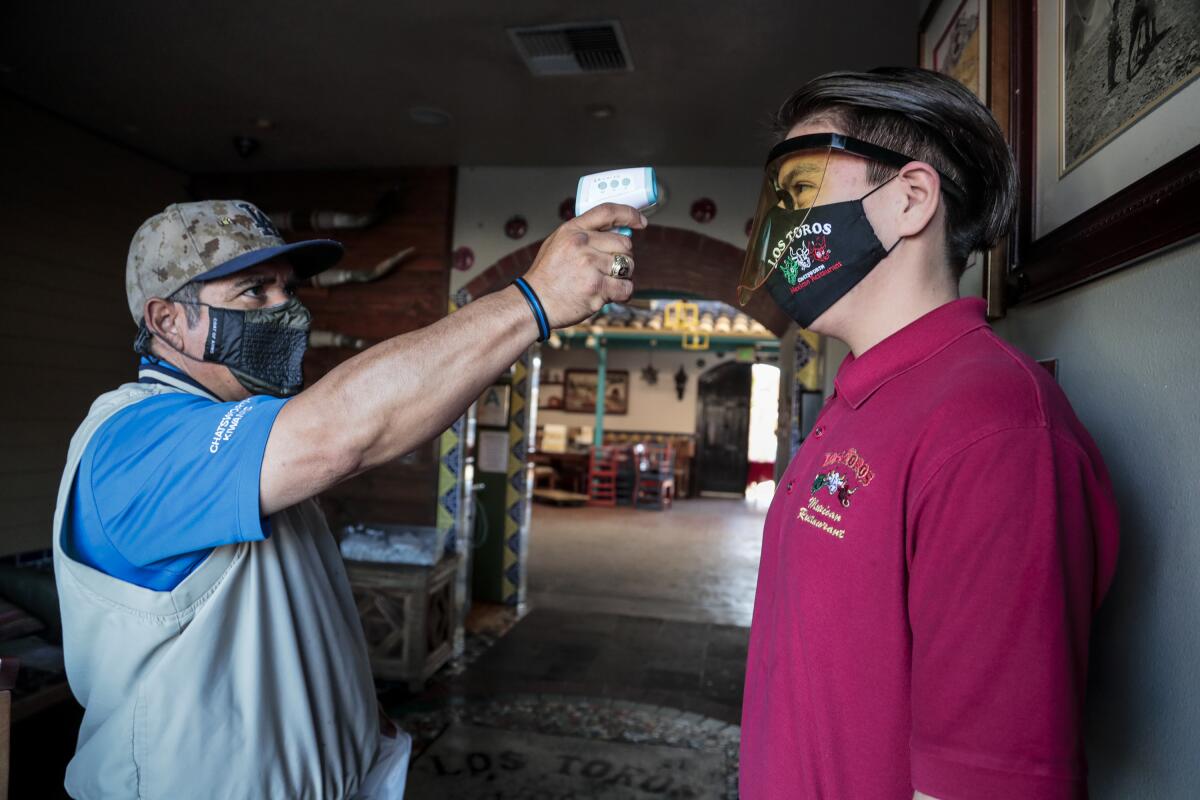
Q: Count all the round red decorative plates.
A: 5